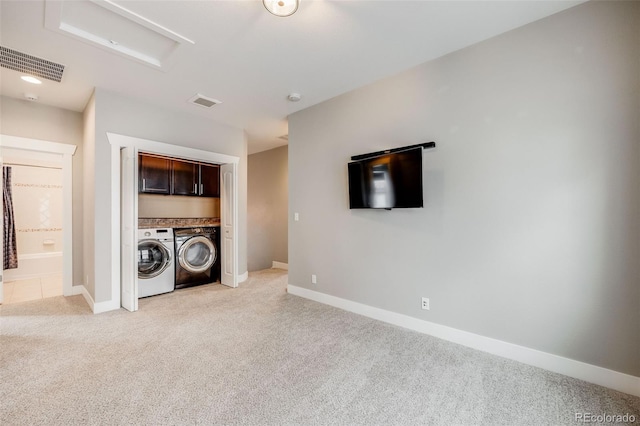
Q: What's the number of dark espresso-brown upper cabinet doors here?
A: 3